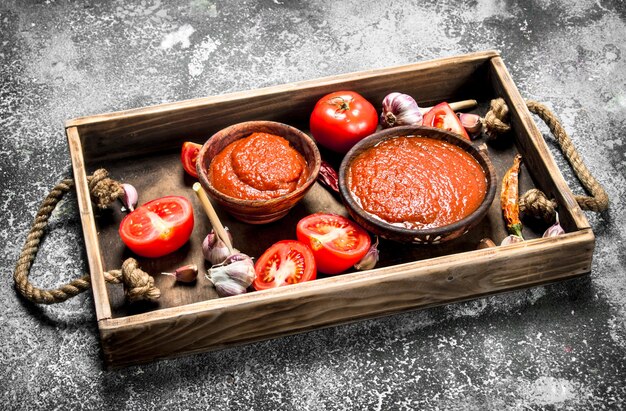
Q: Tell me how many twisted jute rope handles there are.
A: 2